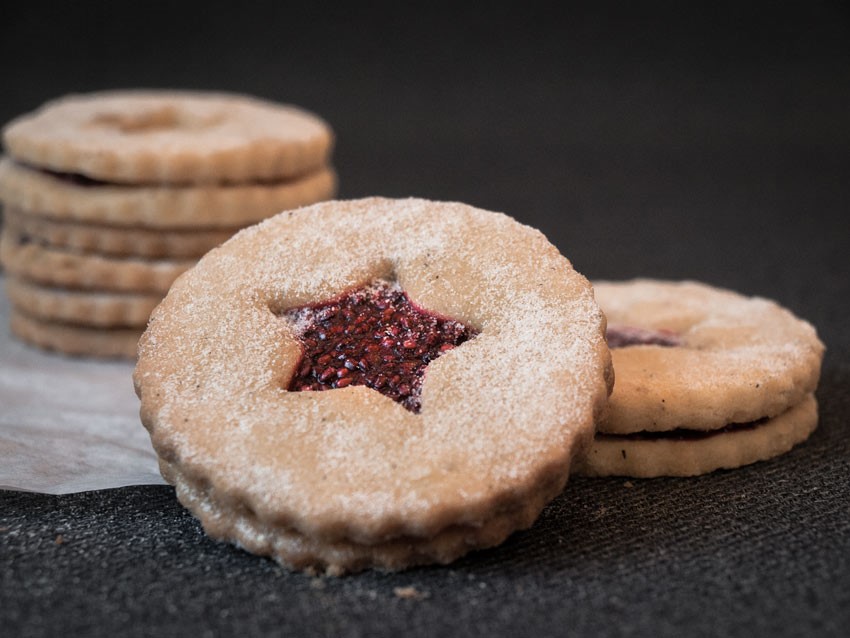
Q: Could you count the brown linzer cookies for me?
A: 5